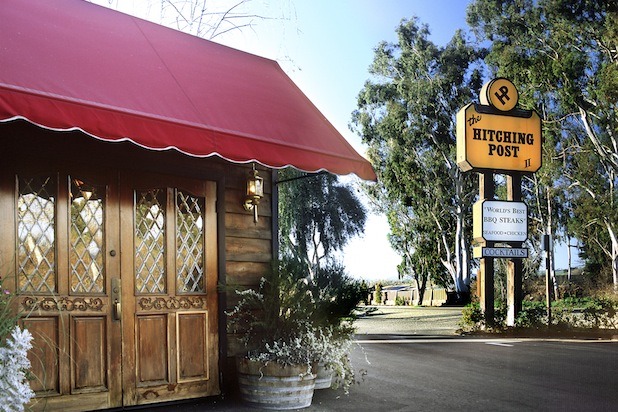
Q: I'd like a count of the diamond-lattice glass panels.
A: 4